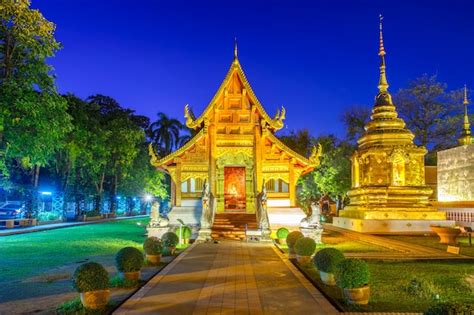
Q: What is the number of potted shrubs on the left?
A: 5